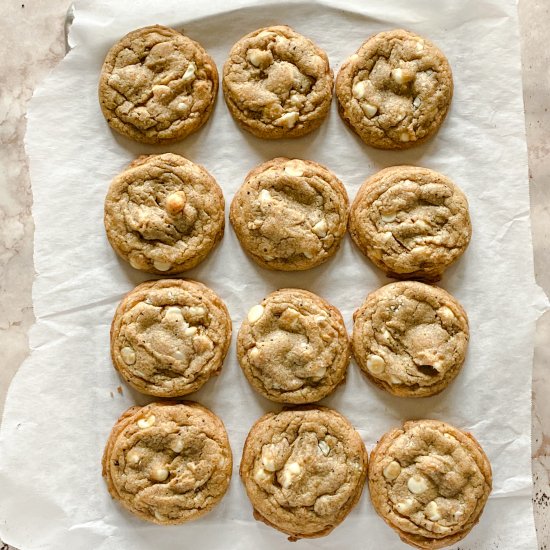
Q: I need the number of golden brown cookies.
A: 12